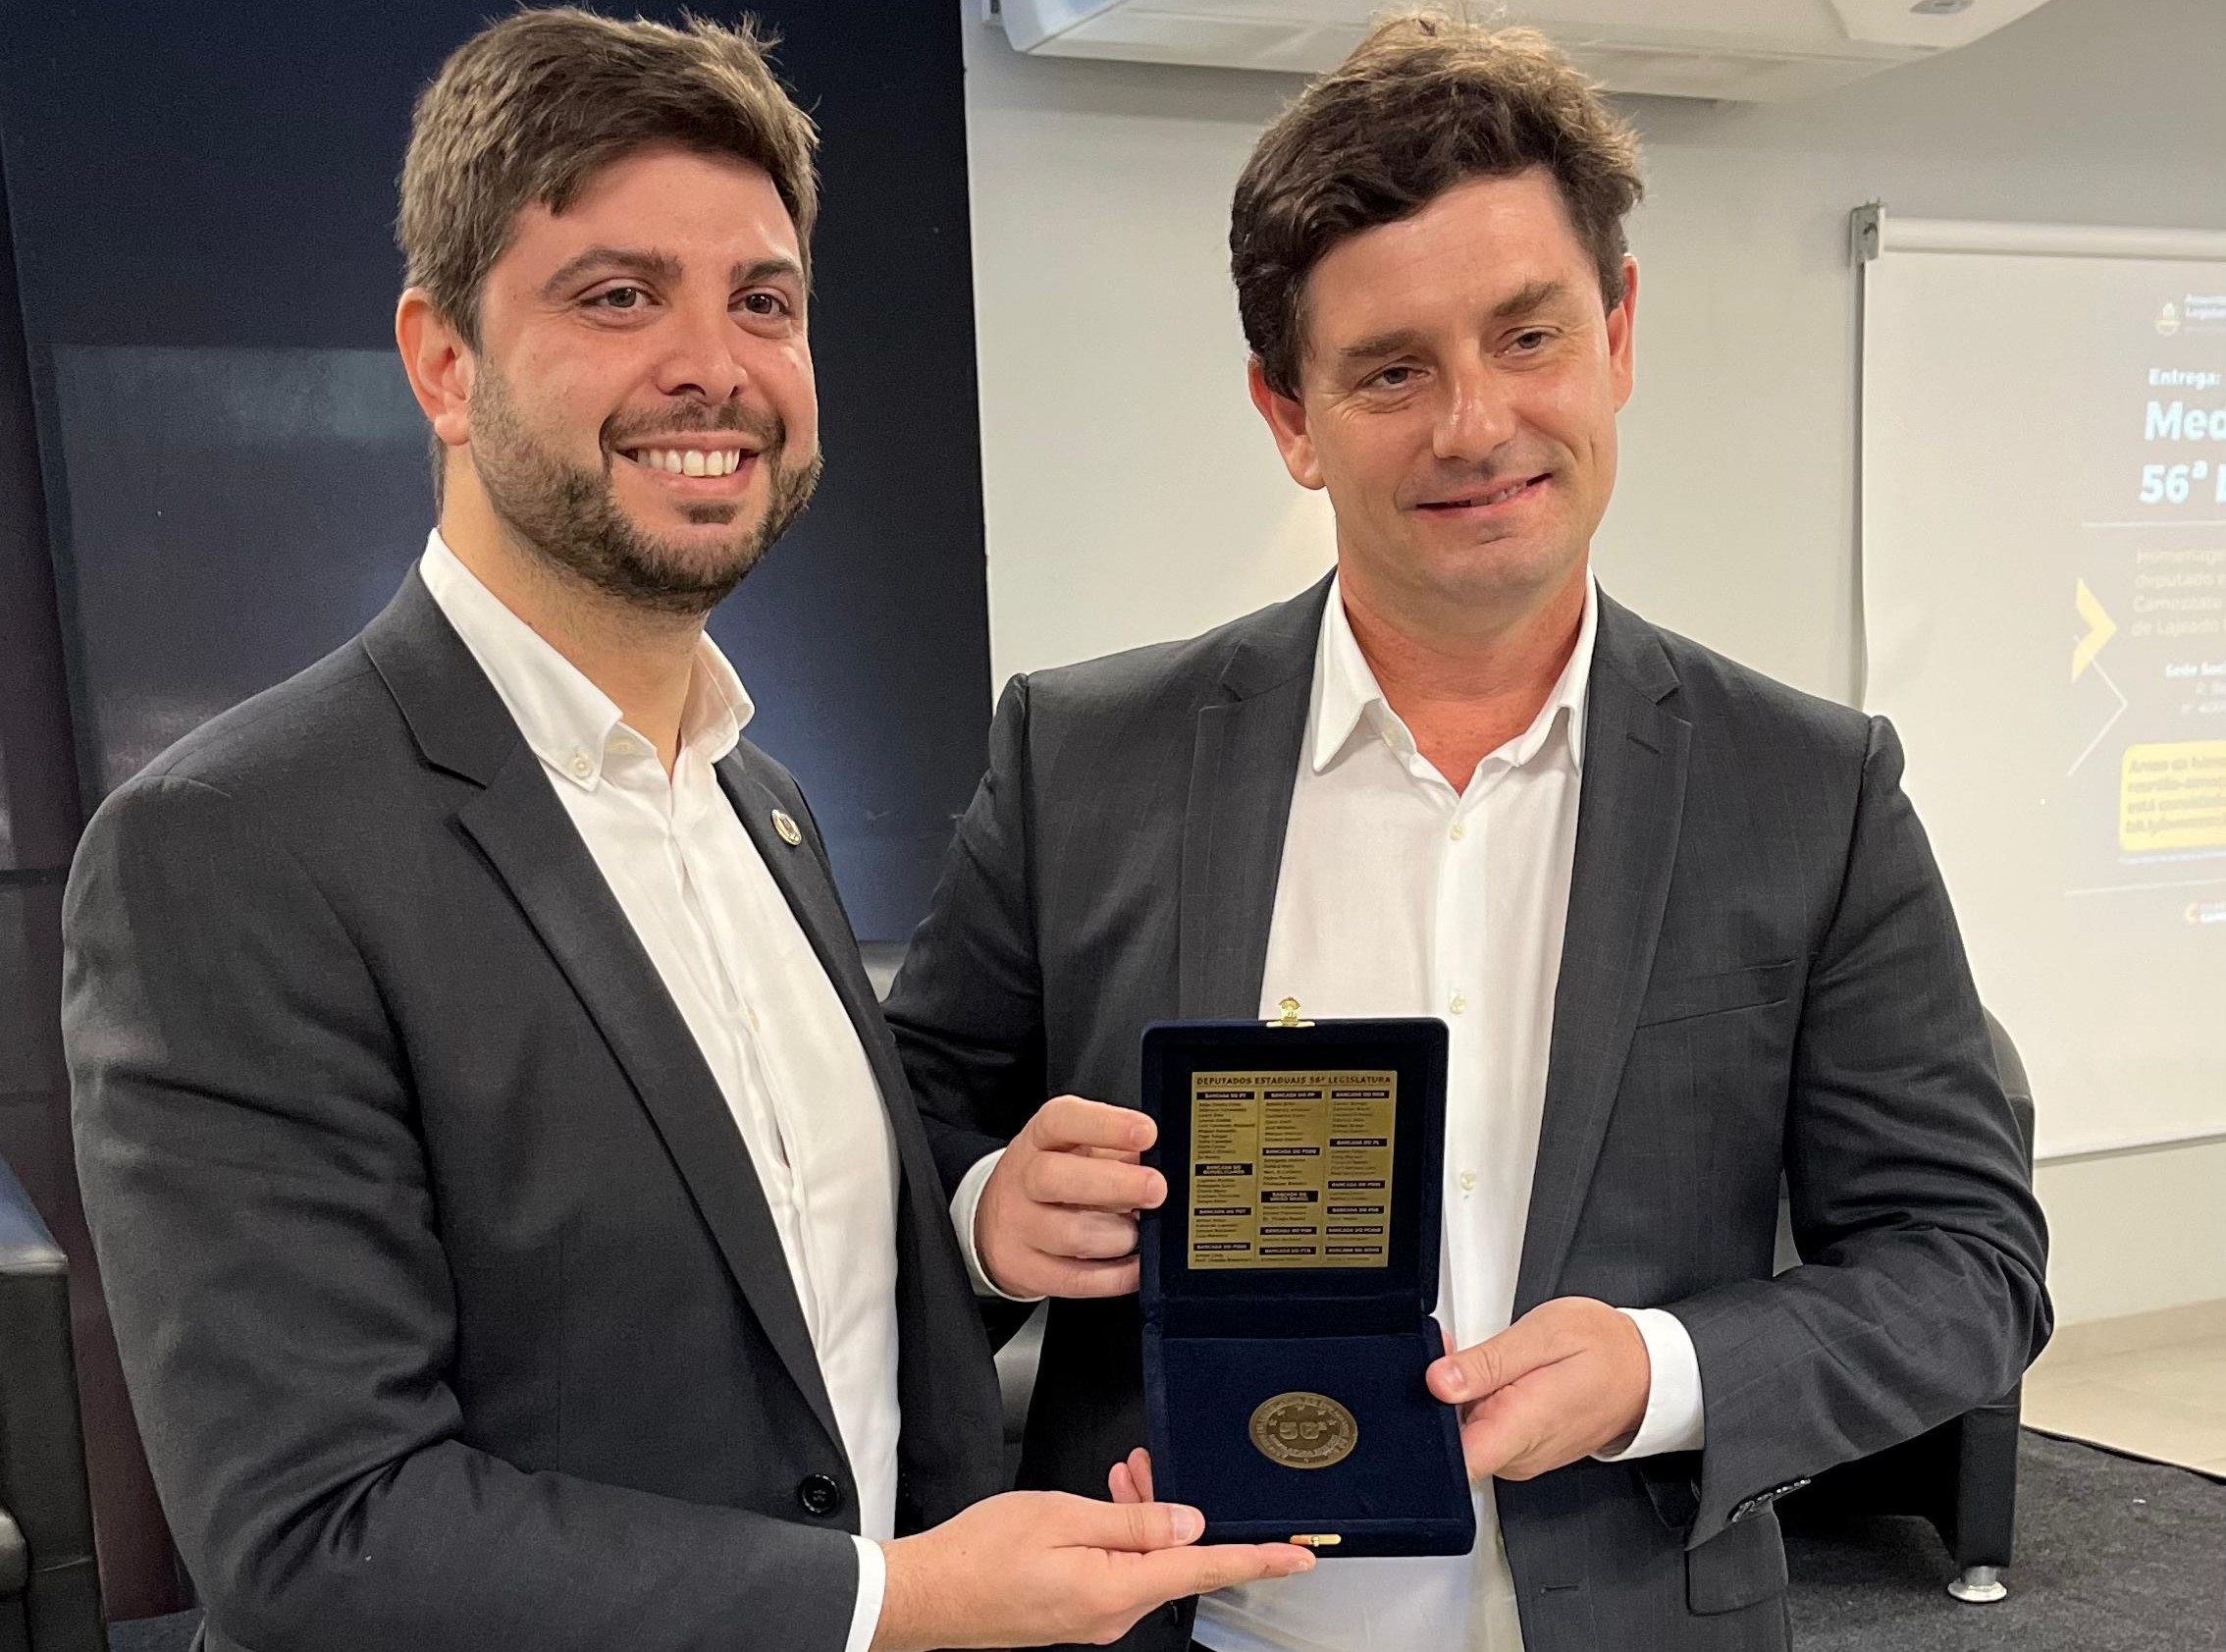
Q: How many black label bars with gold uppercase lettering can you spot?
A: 15